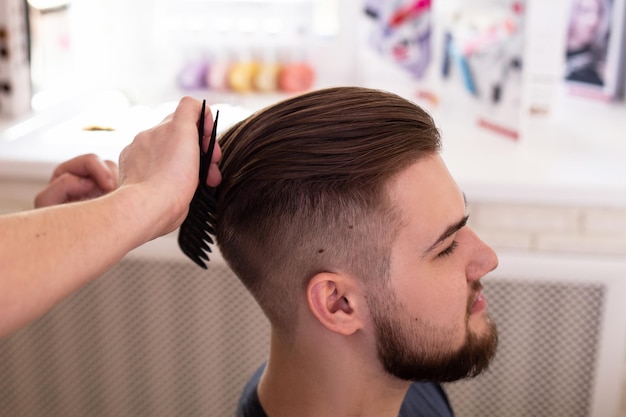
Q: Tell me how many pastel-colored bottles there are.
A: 5